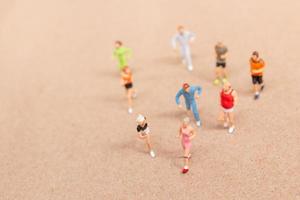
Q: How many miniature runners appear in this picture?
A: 9